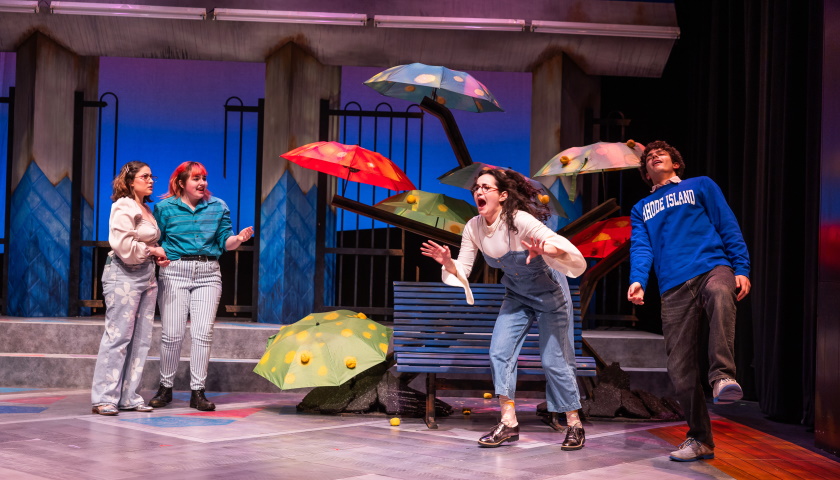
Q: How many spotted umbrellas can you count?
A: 7